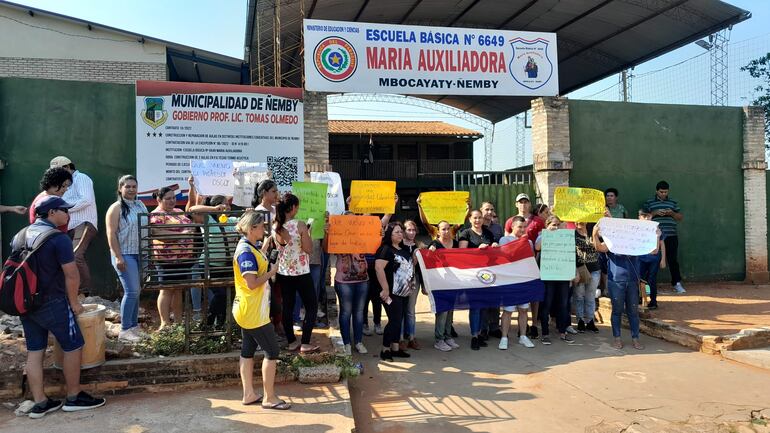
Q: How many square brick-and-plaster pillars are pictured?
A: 3